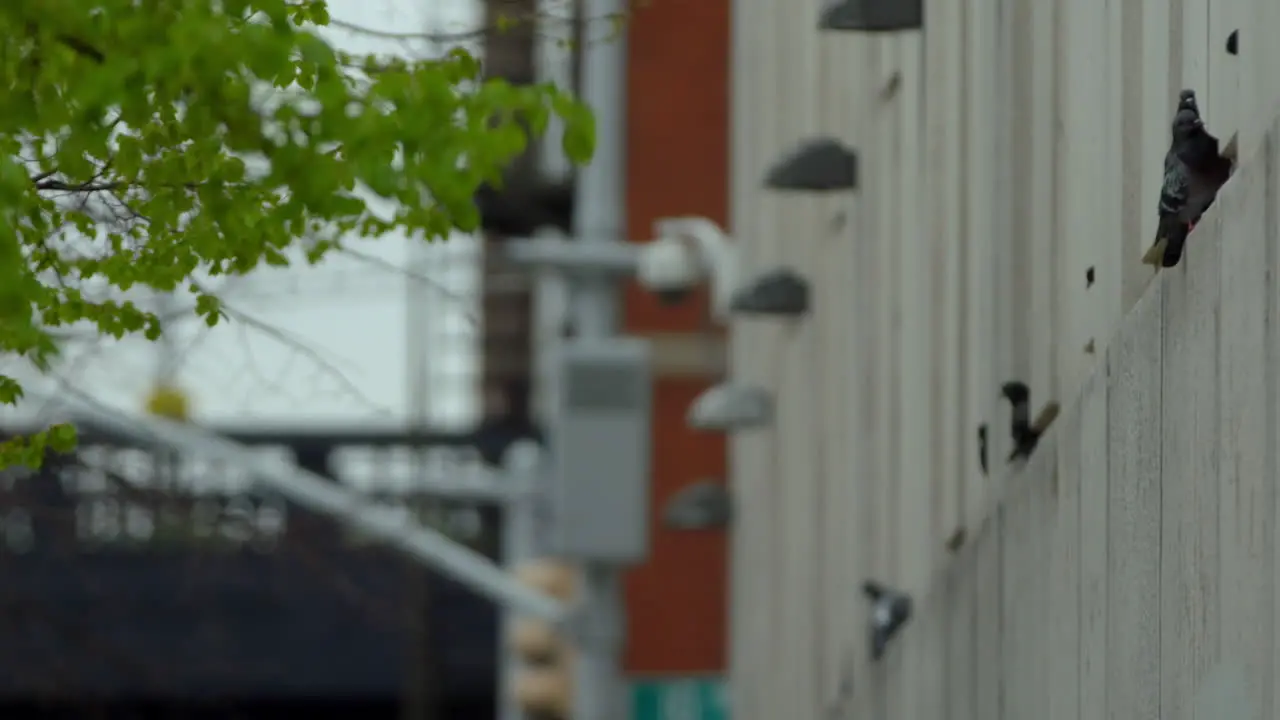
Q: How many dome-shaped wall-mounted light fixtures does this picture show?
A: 5